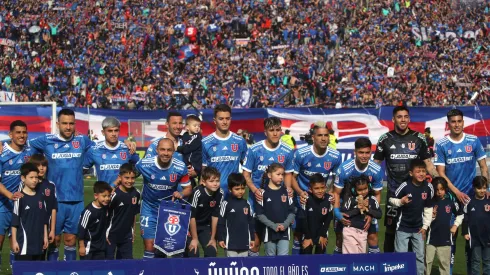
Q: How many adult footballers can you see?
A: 11